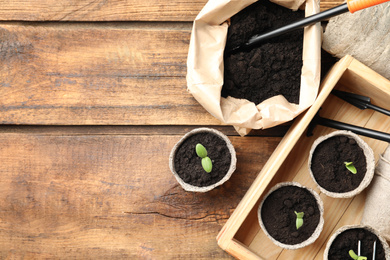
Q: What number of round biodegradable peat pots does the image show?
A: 4